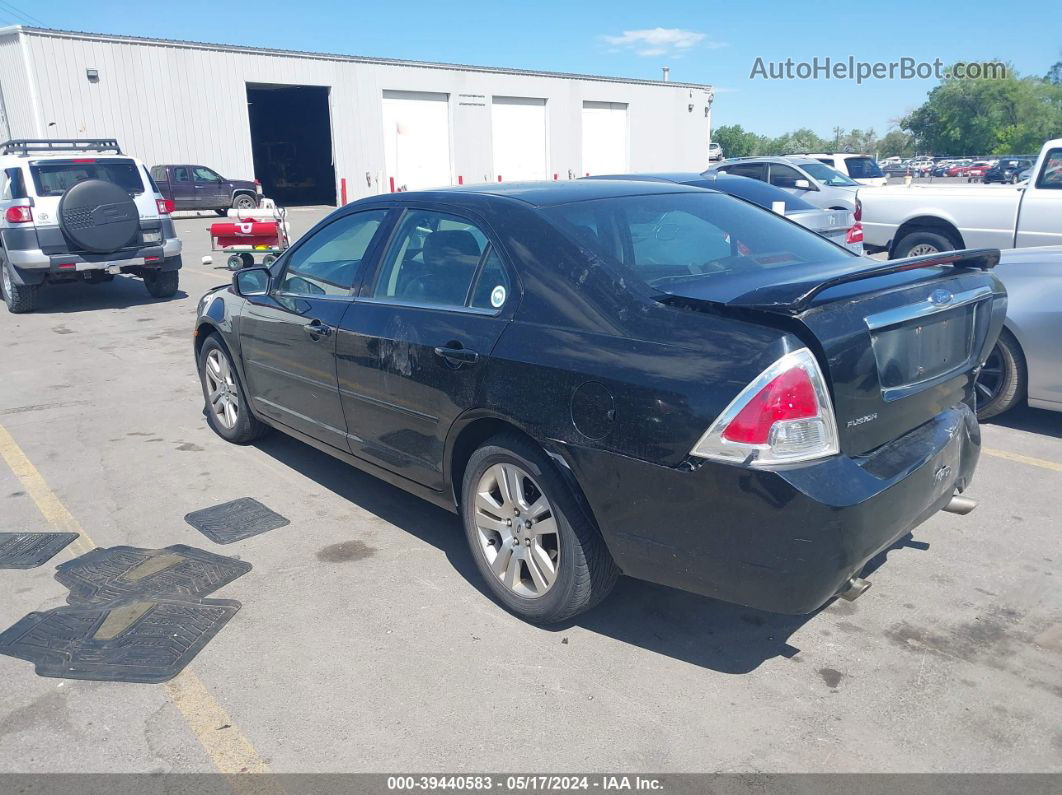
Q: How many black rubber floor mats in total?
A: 4